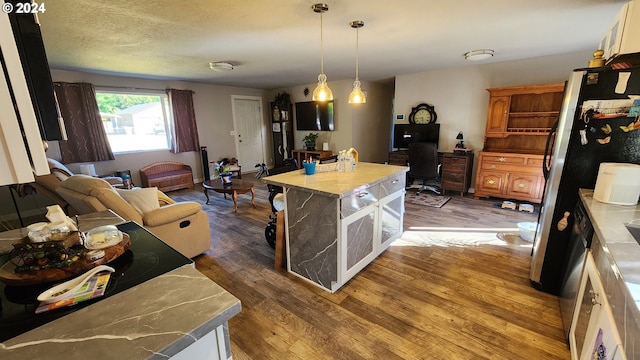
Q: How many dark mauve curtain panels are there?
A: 2